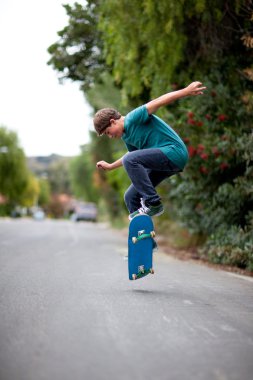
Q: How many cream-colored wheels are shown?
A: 4